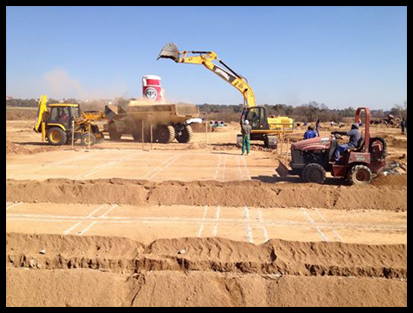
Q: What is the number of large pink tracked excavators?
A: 0